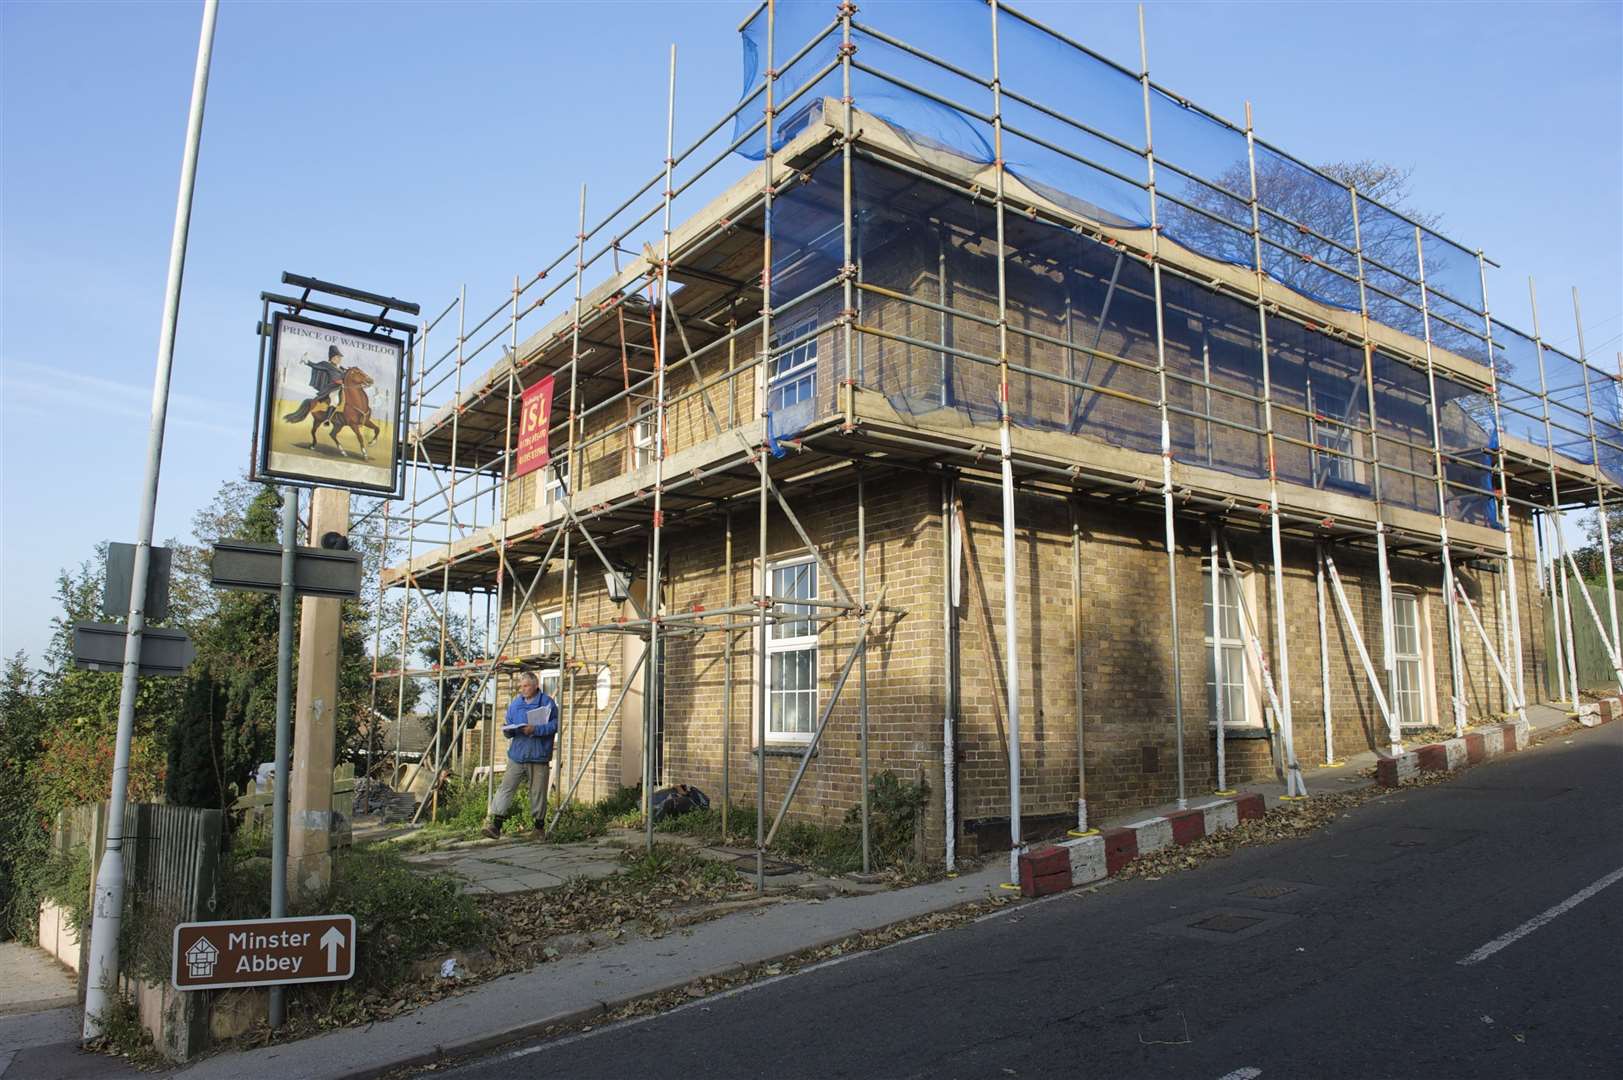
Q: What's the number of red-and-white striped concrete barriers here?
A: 3